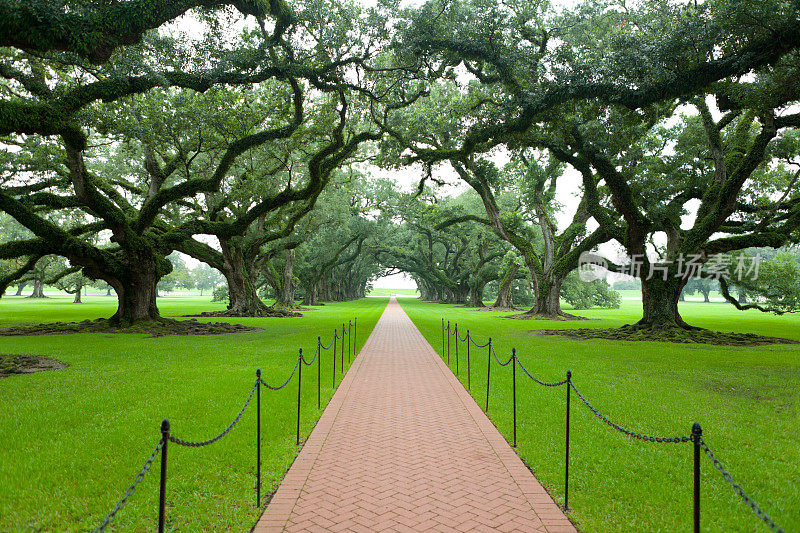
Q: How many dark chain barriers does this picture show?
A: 2